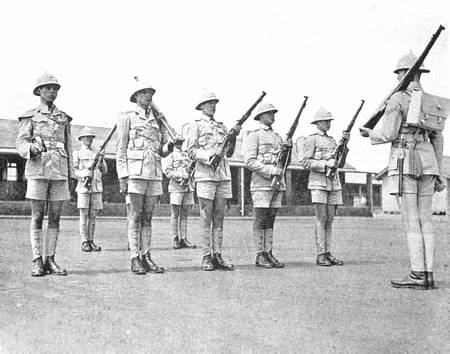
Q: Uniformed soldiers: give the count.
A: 8